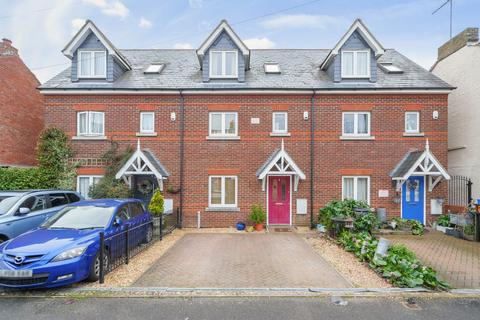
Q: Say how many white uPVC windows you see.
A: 12